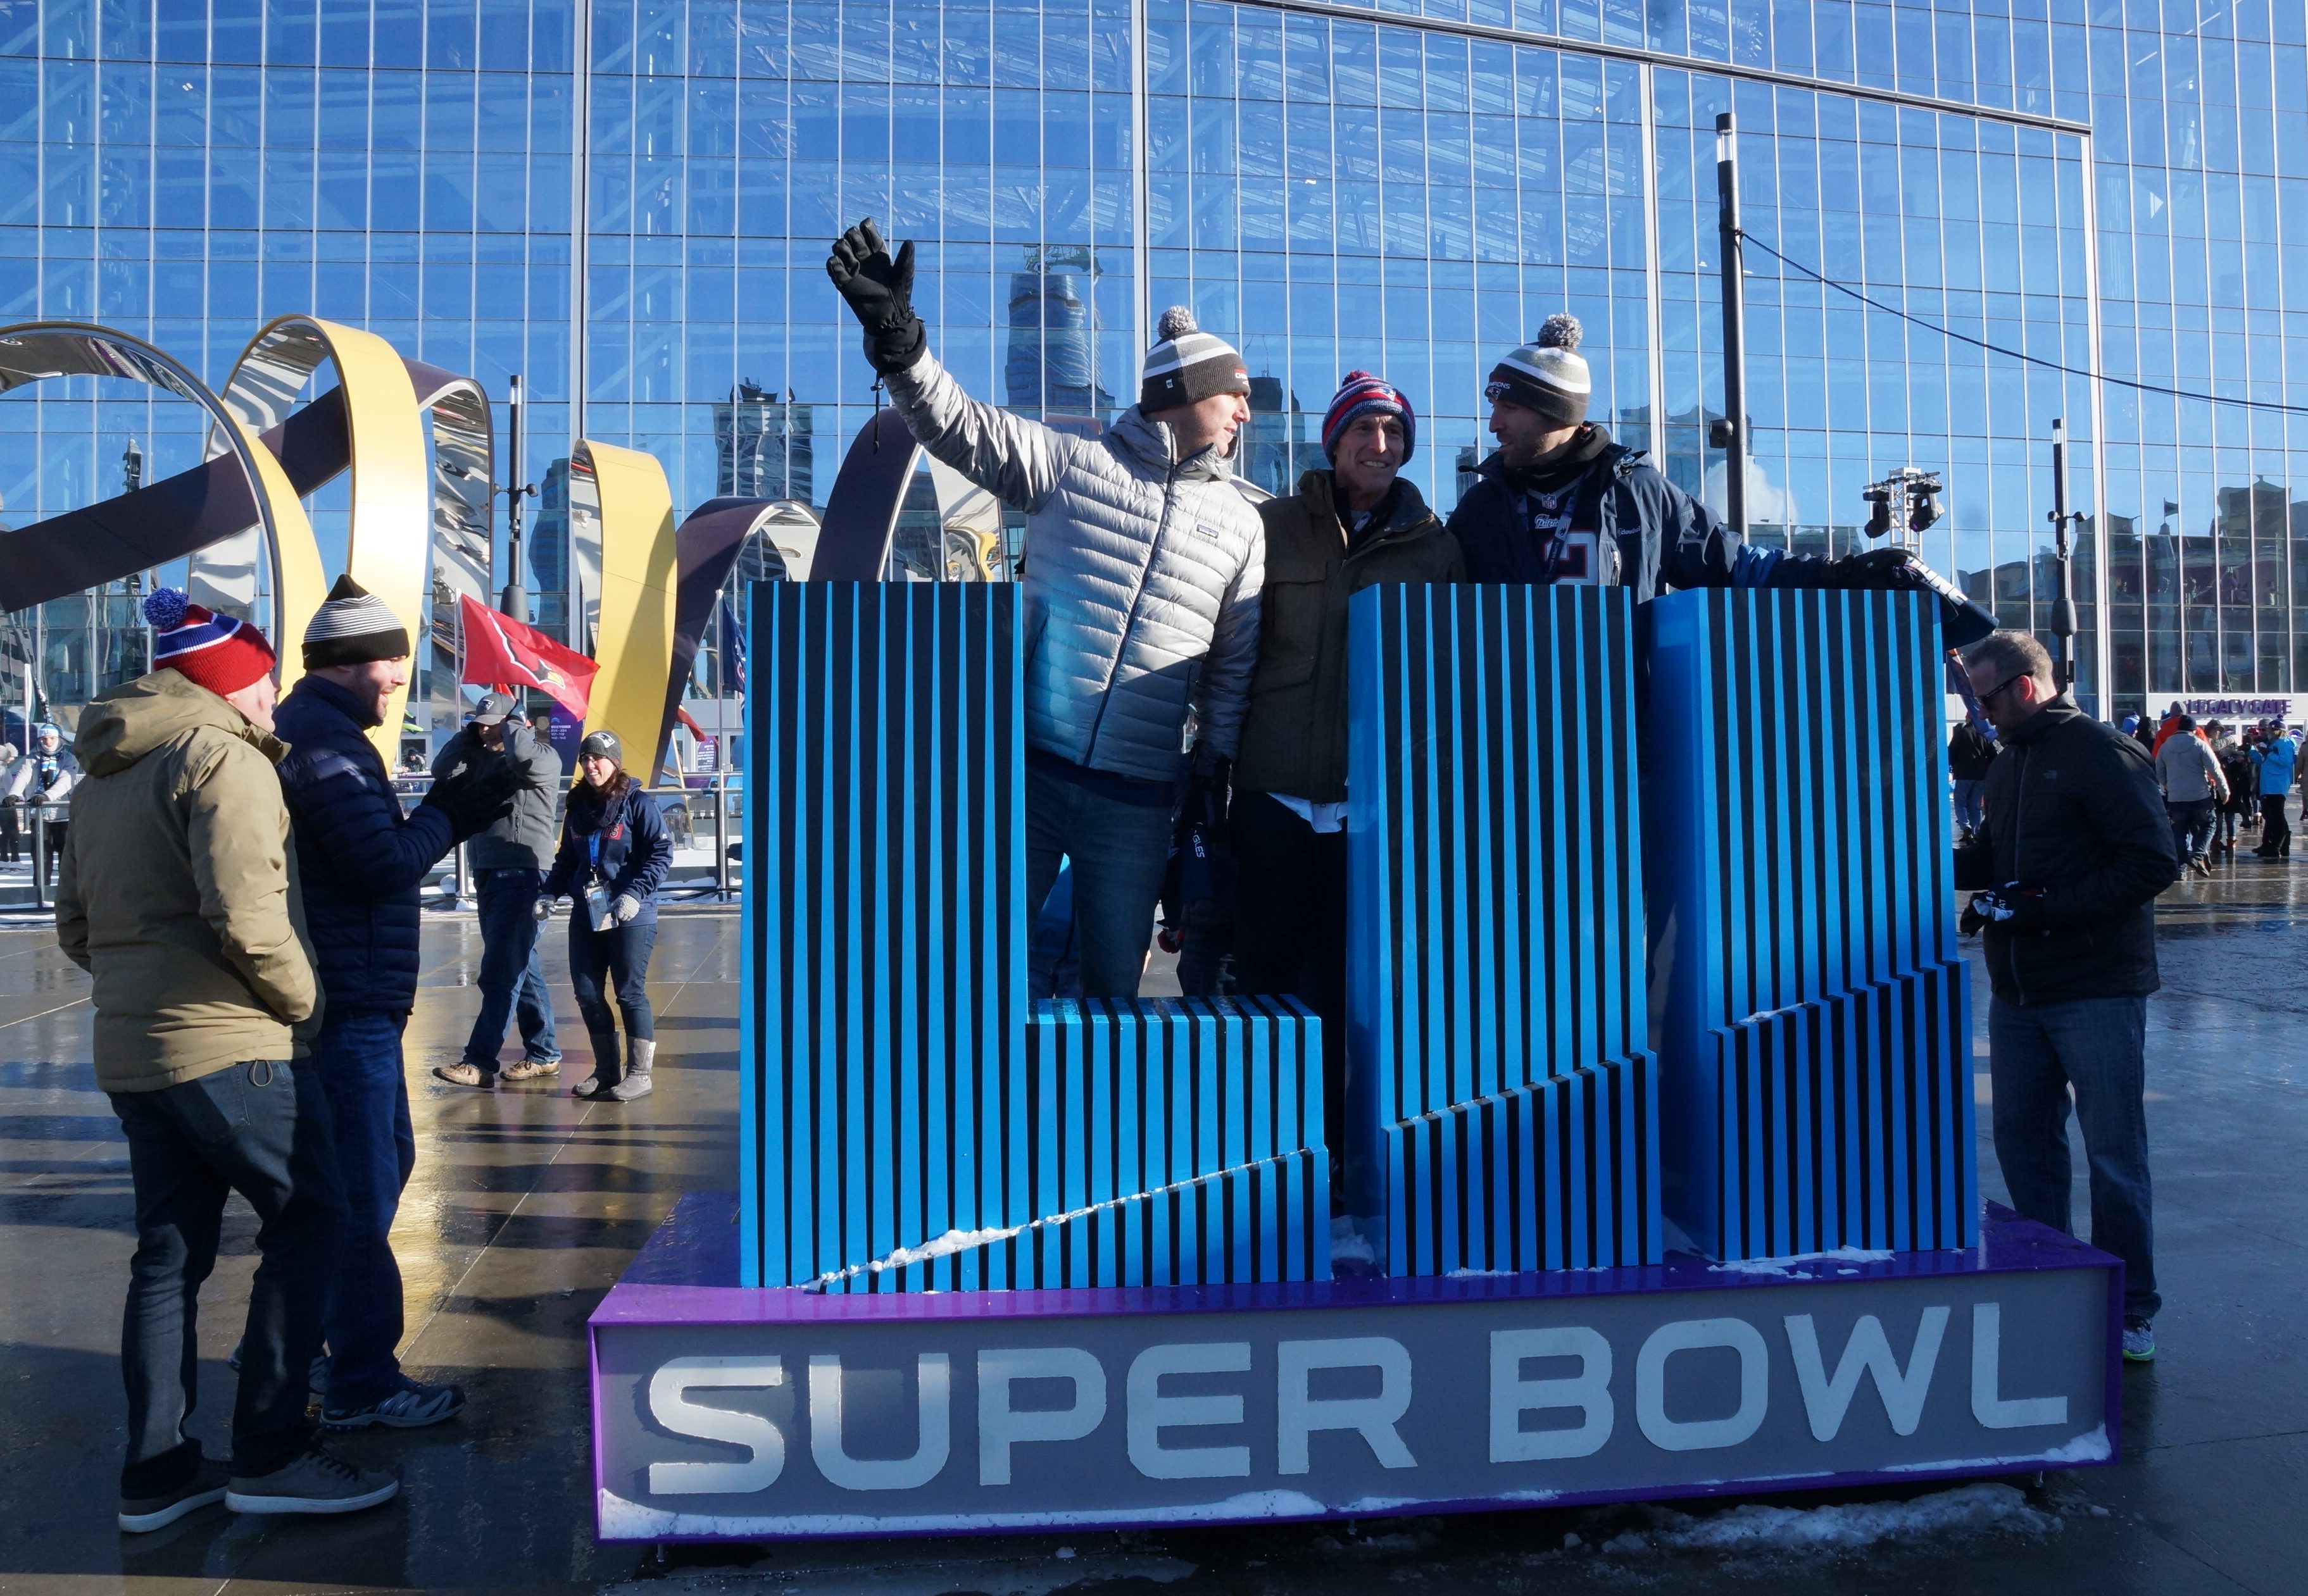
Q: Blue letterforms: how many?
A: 3